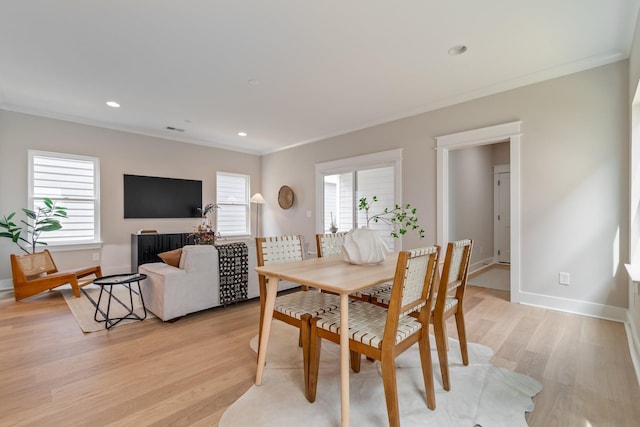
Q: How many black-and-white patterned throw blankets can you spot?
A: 1